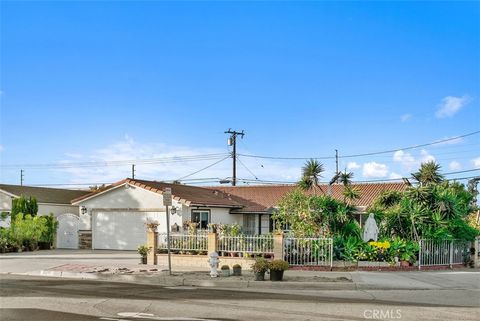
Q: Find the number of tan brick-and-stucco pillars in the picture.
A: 3